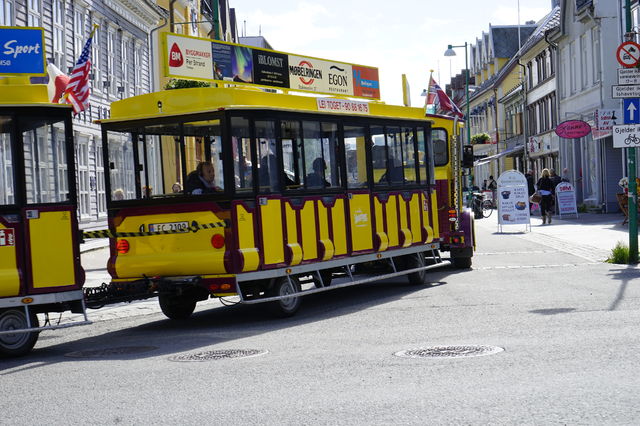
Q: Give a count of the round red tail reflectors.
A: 2